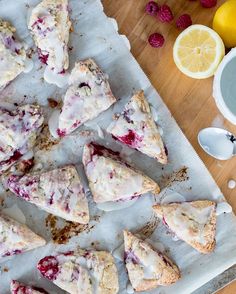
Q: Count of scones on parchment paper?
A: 12